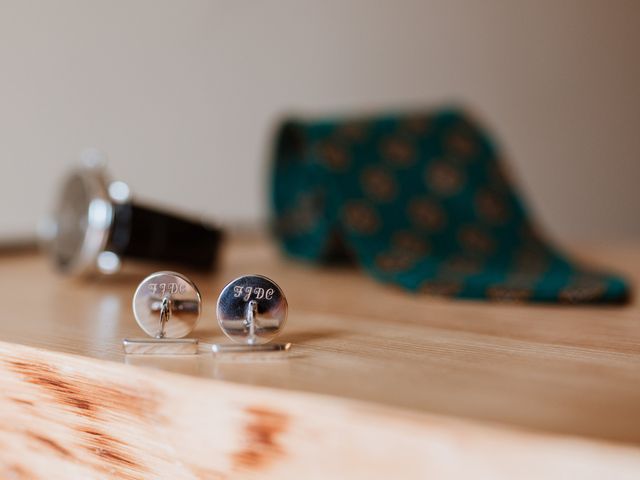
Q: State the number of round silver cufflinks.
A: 2